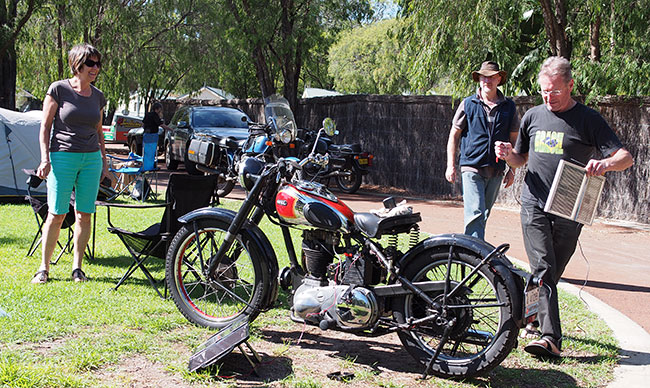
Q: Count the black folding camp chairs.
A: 2